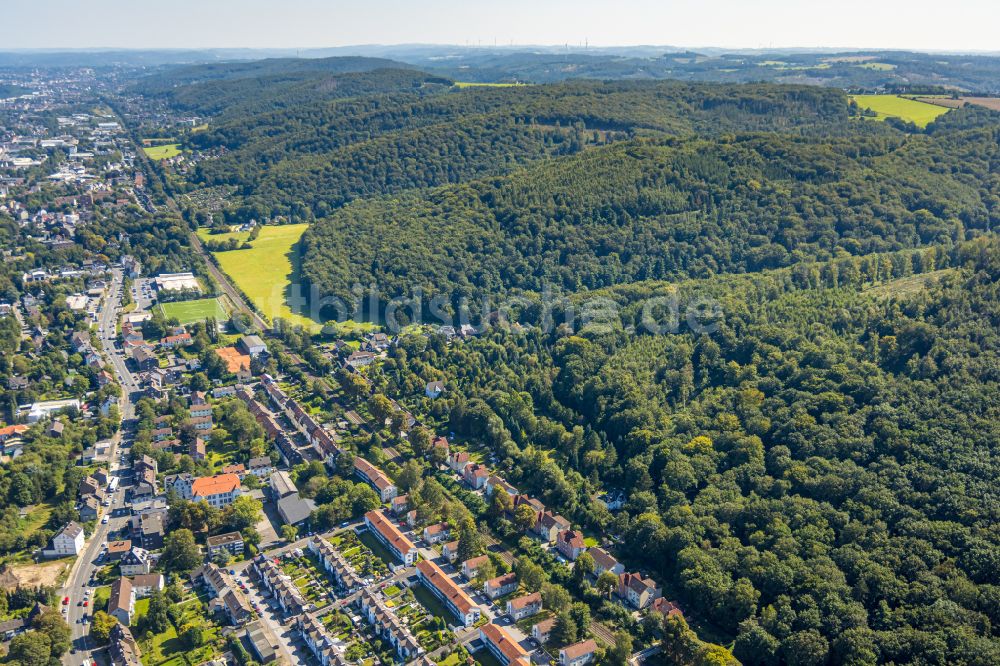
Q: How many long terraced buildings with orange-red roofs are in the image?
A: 4